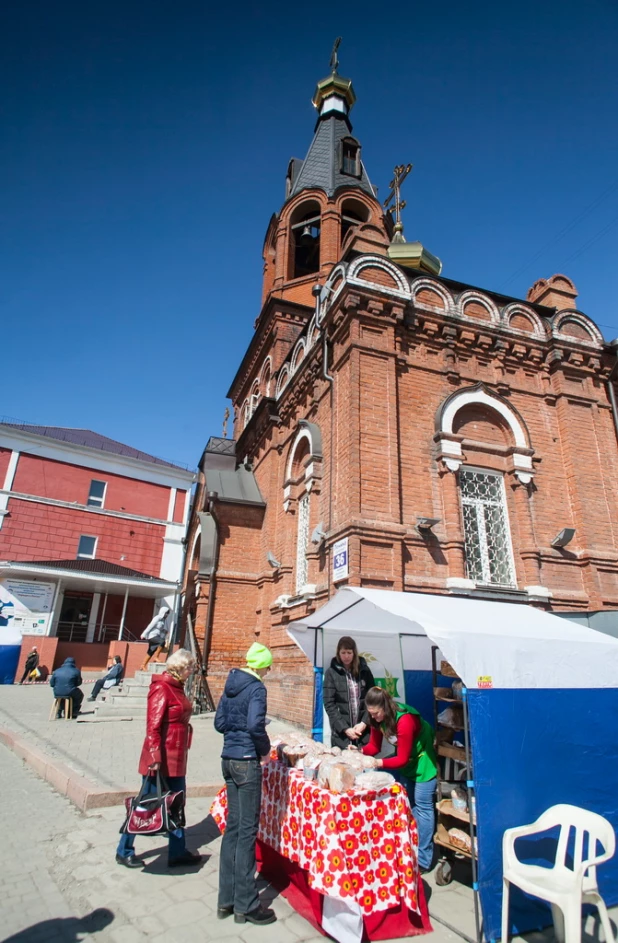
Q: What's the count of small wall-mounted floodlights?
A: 4